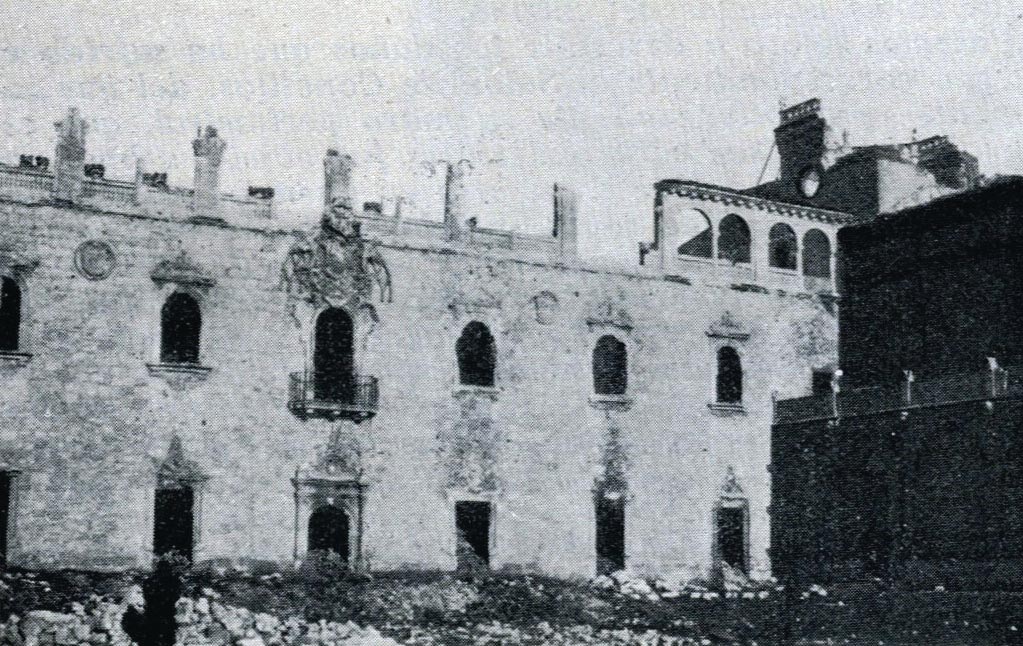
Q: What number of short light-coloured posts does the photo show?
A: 3